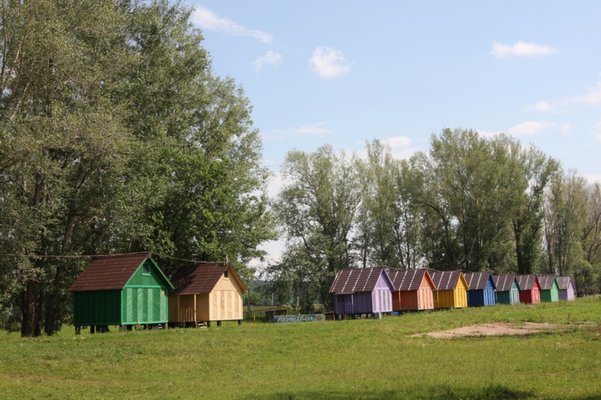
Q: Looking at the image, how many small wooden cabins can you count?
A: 10